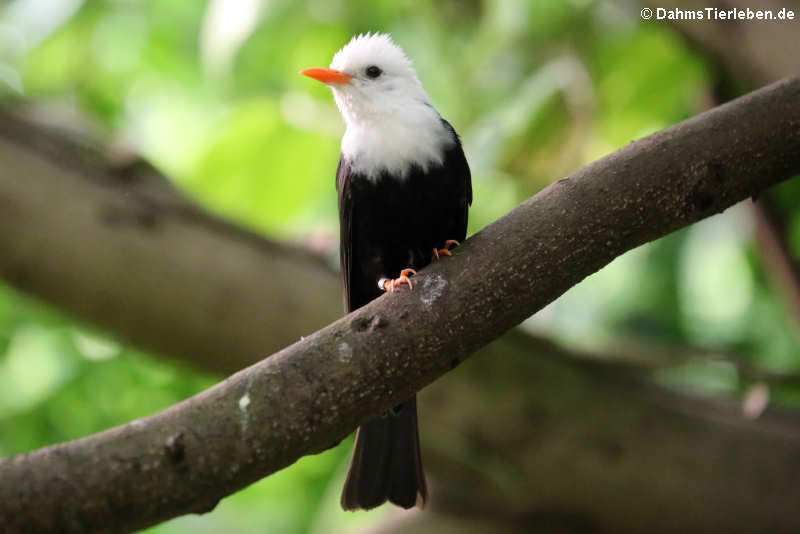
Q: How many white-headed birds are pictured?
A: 1